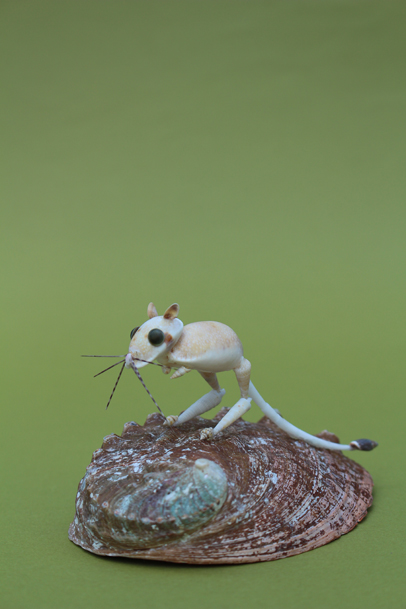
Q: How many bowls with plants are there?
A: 0